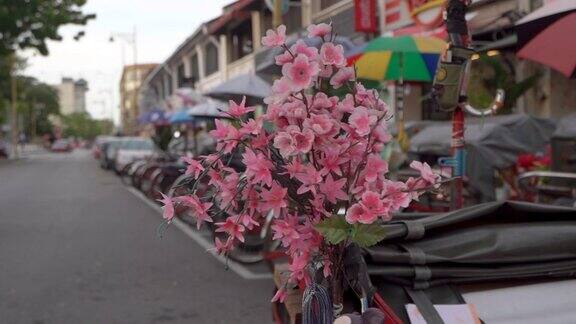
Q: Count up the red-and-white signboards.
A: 2